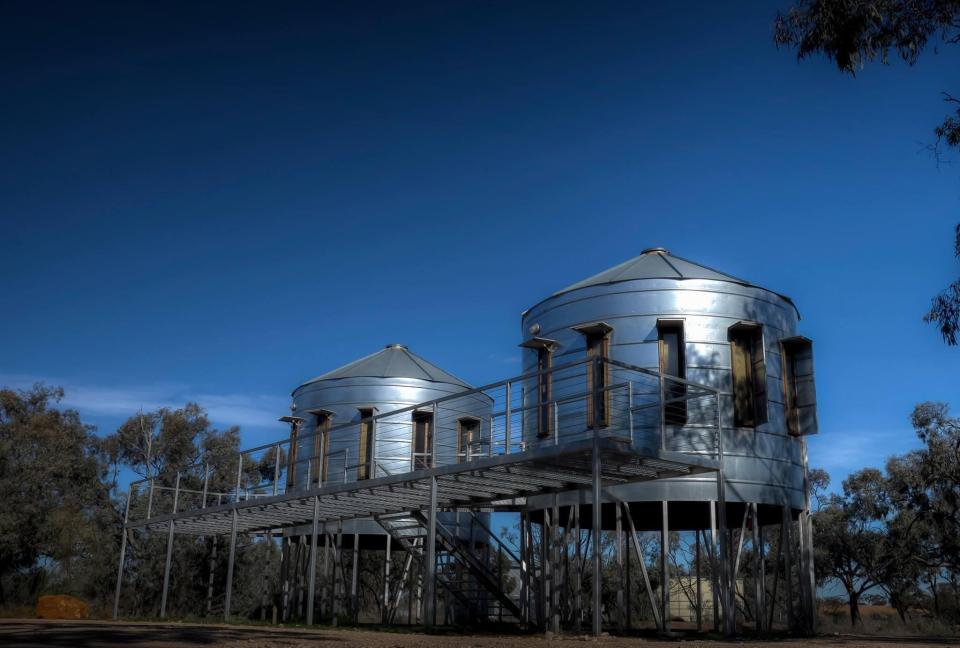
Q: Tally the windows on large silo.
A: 5